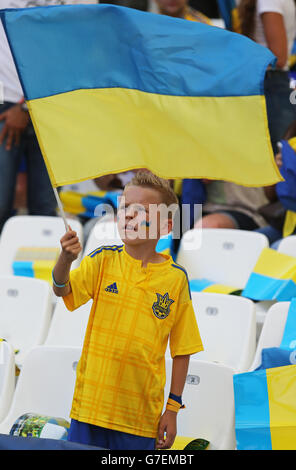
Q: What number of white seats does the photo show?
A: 11